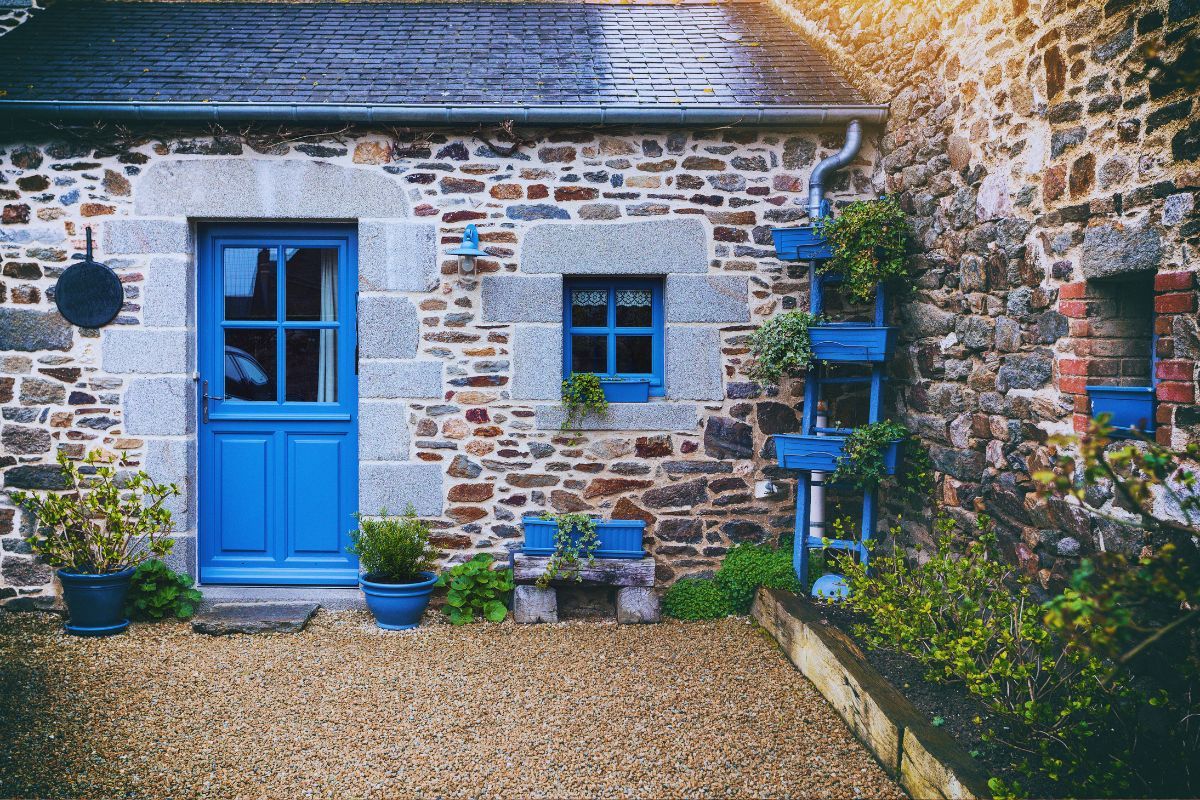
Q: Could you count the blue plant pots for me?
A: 8